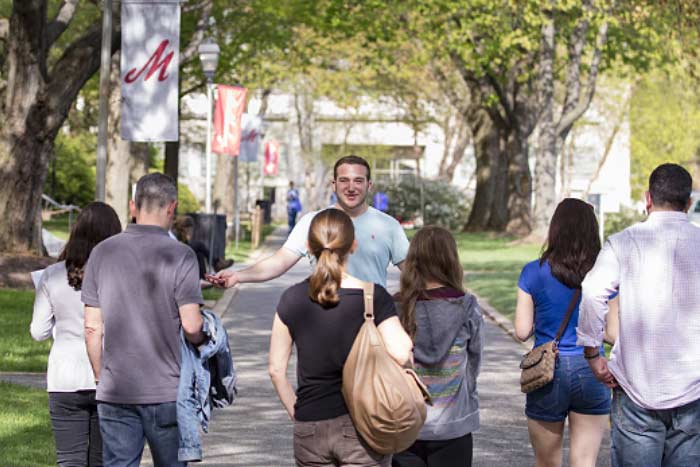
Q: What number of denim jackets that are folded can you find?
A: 1